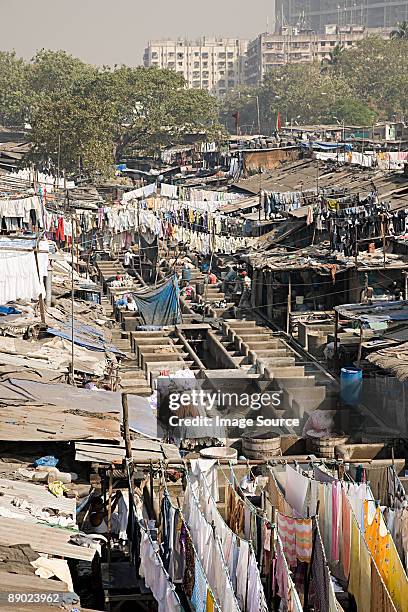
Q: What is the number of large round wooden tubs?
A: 2